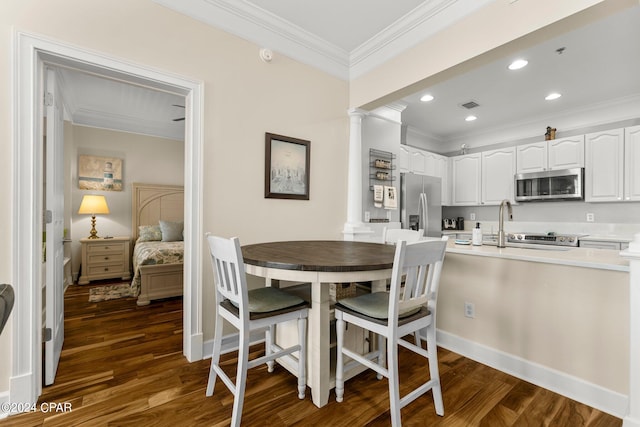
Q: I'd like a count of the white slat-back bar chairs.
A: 3